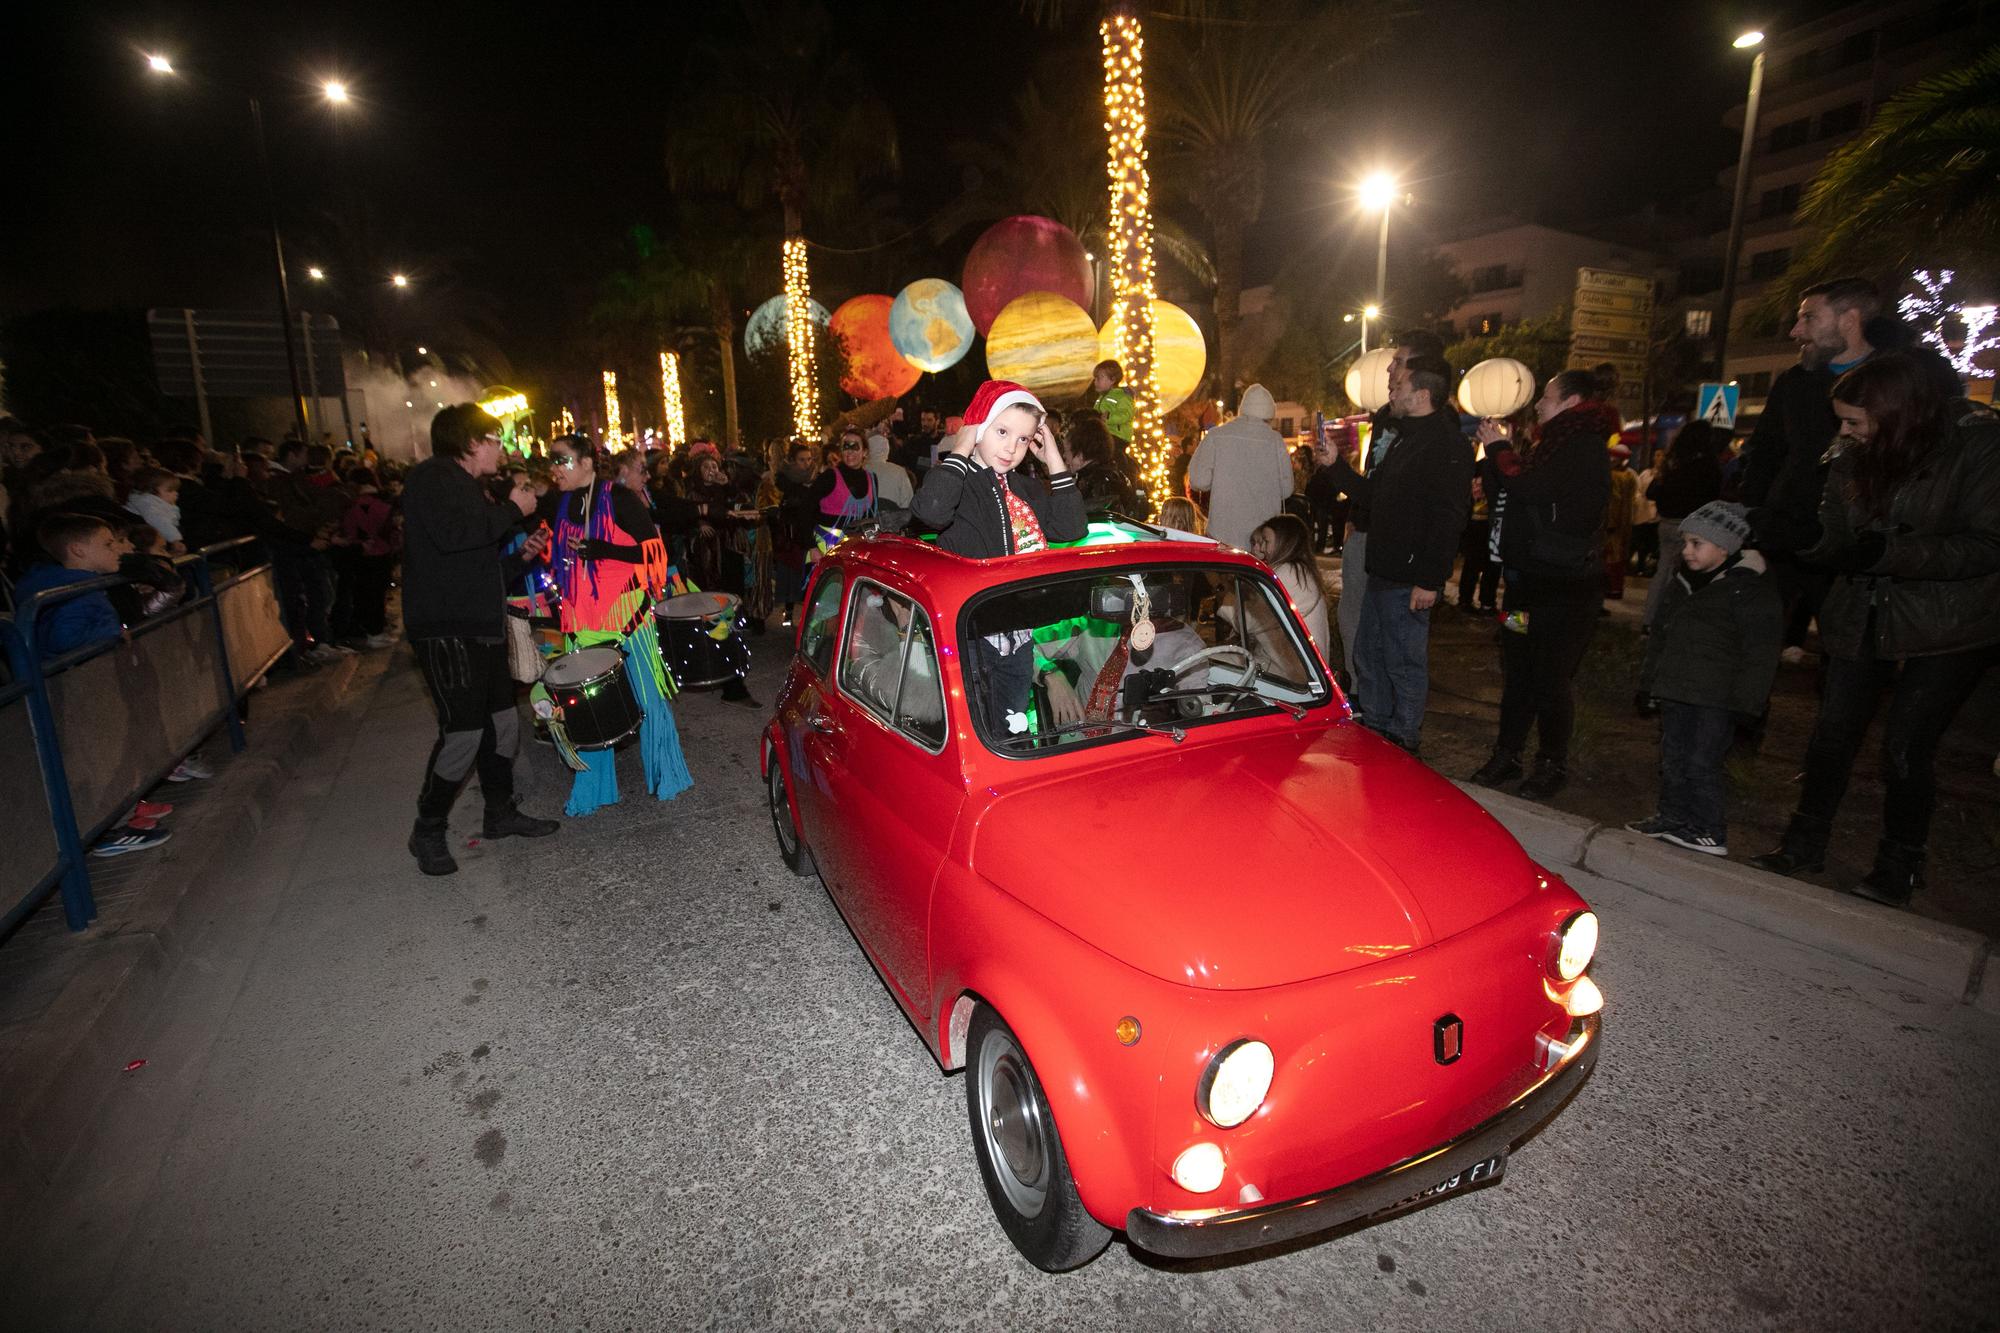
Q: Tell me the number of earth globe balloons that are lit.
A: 1